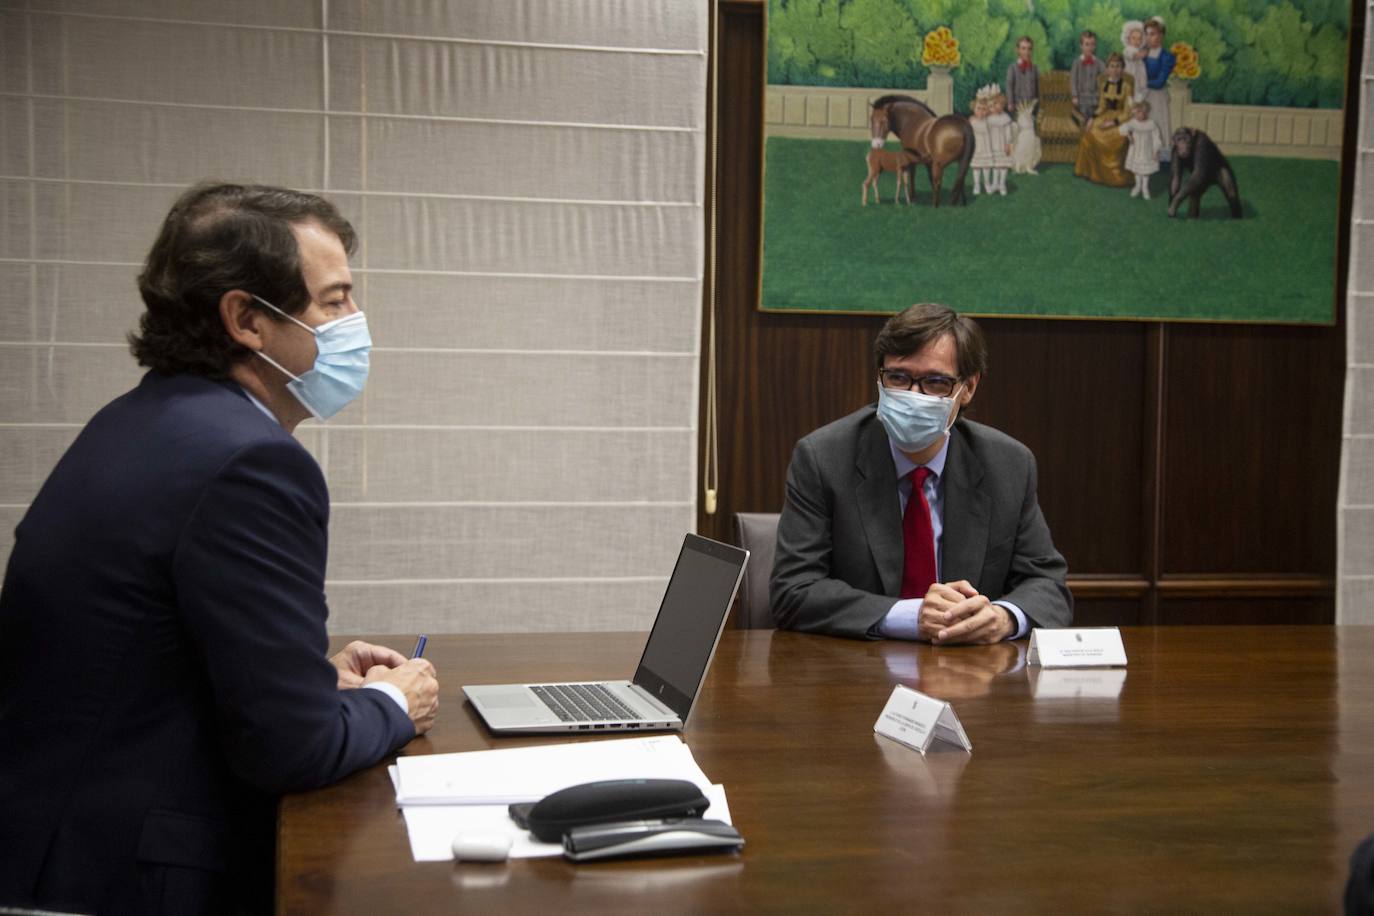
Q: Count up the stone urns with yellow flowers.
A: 2